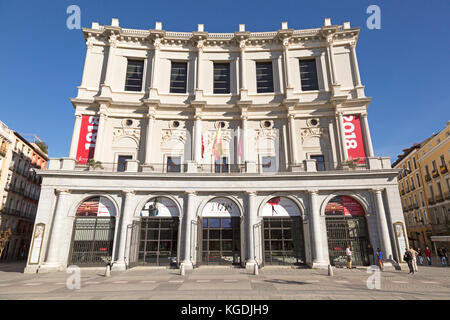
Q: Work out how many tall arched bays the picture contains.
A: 5